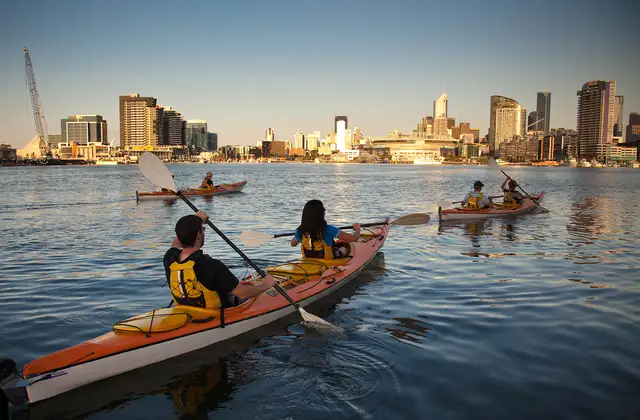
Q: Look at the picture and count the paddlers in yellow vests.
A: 5